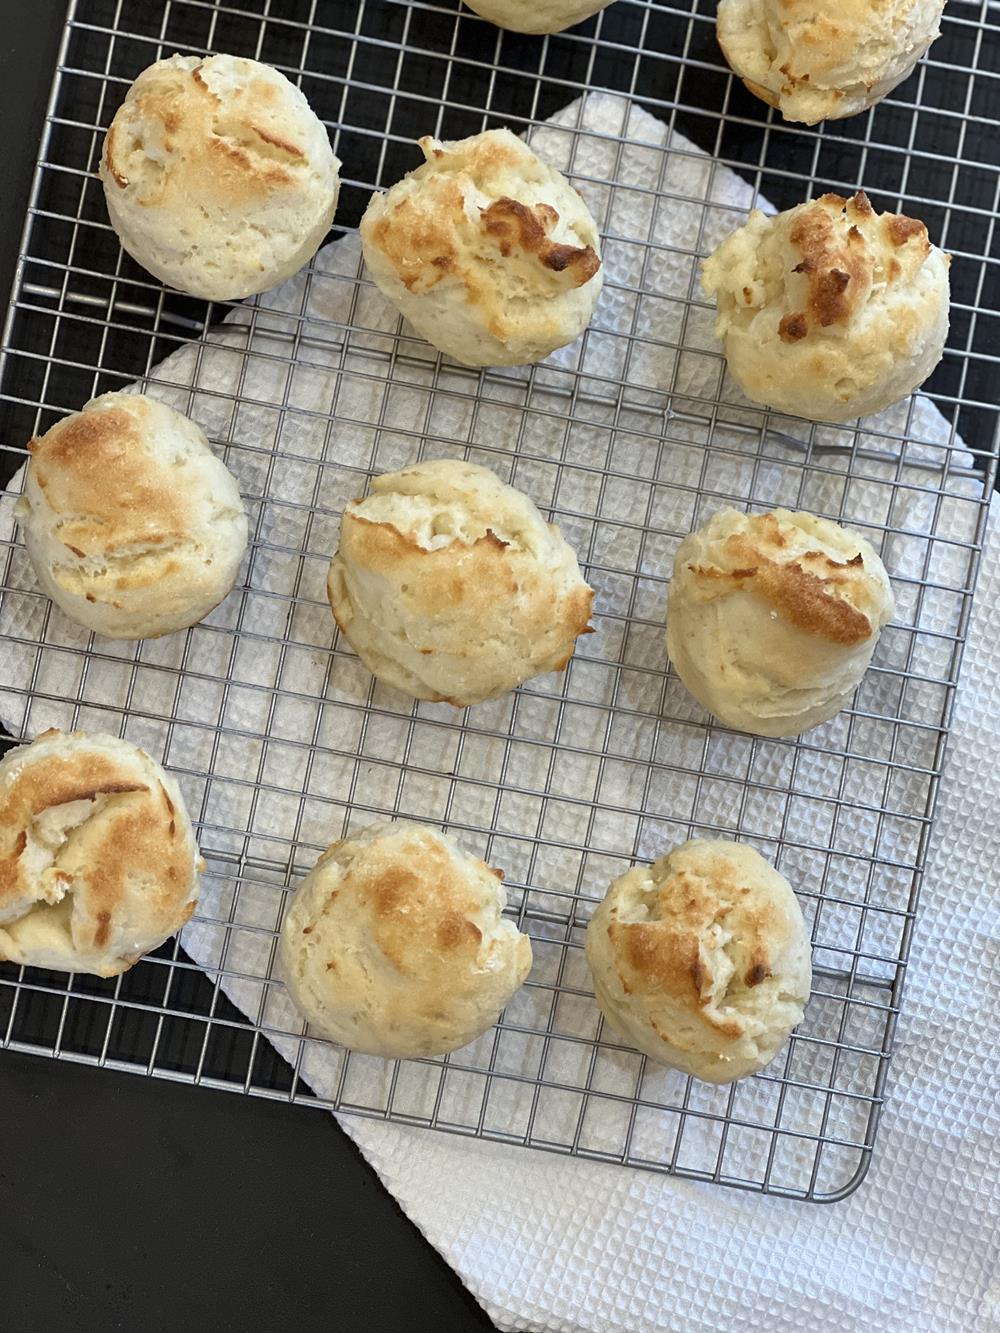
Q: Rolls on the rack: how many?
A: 11